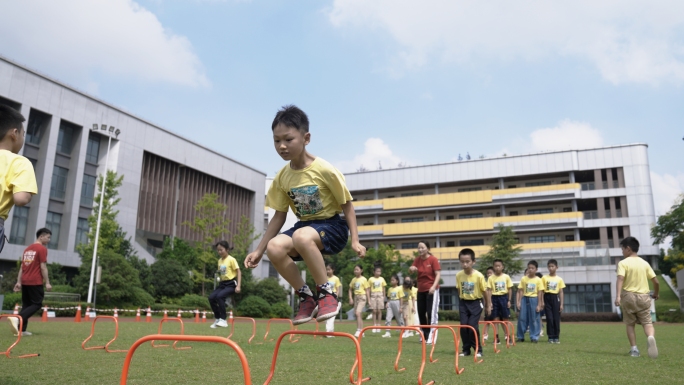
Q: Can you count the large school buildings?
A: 2